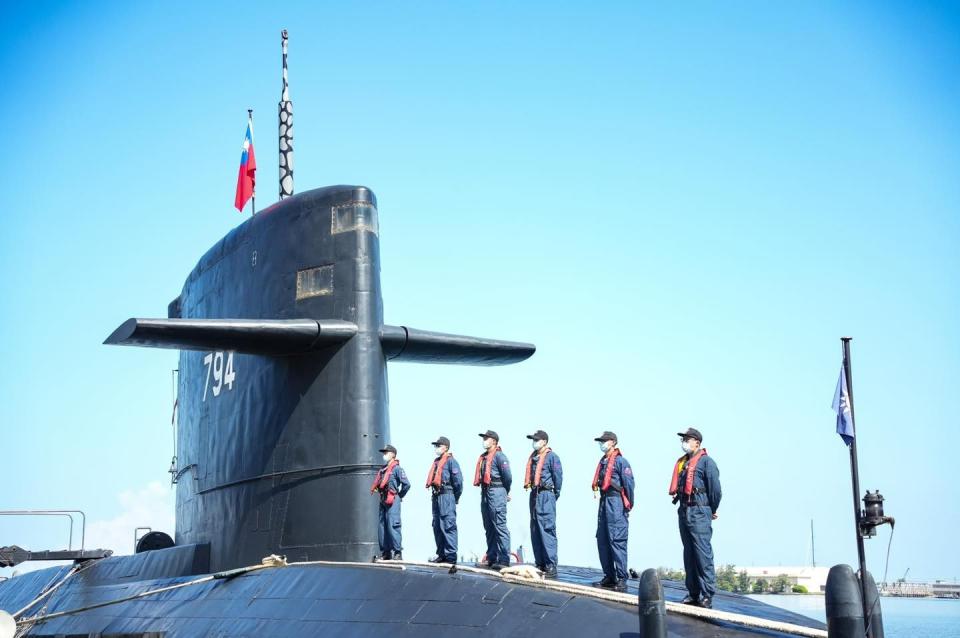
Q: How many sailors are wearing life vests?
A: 6